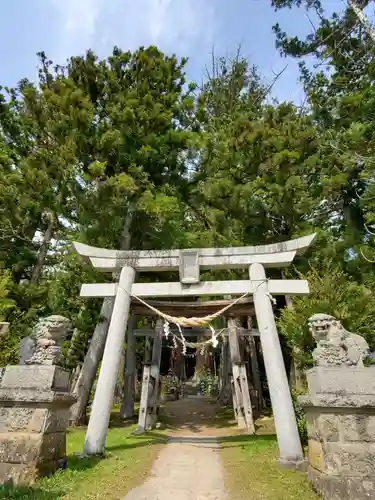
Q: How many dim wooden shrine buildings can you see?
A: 1